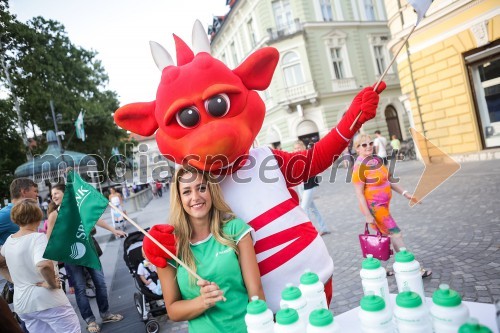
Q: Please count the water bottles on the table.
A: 11